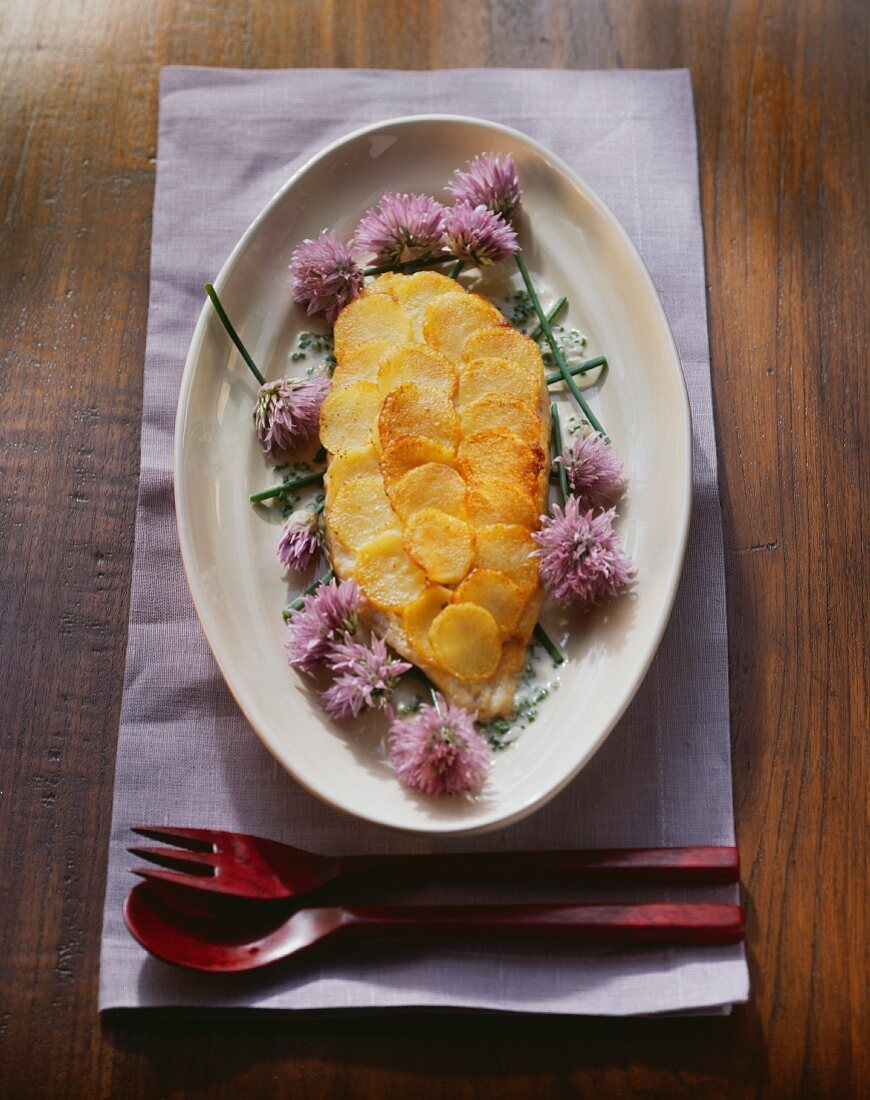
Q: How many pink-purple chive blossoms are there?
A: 11